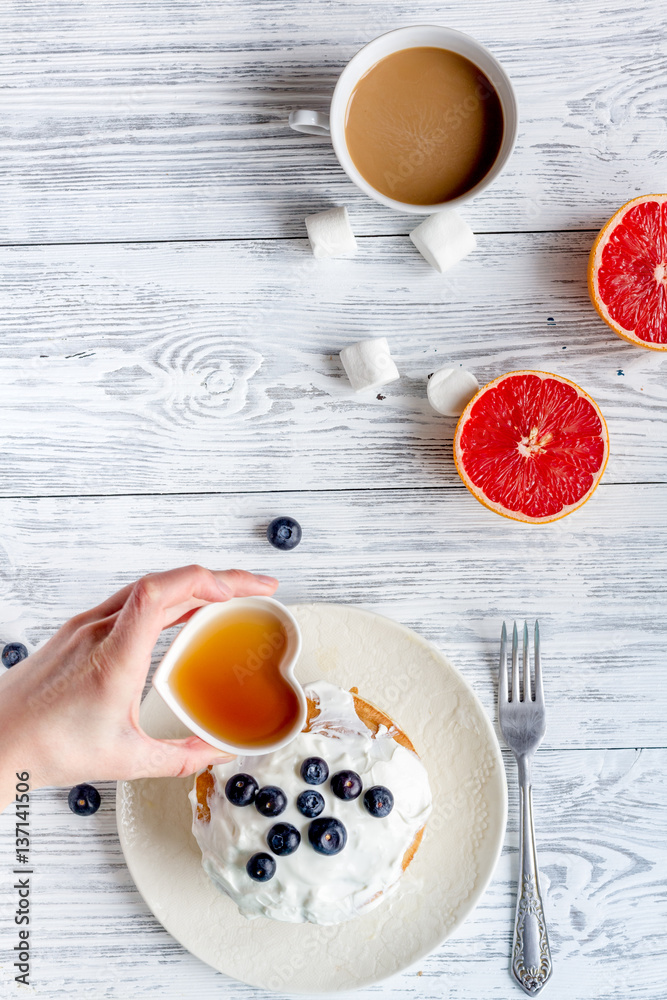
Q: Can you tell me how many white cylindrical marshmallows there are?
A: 4